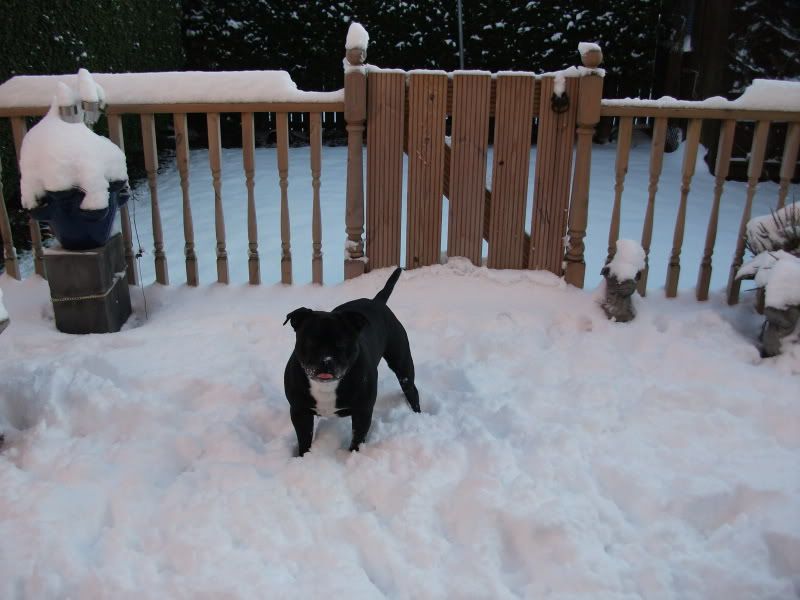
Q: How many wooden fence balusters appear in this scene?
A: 15